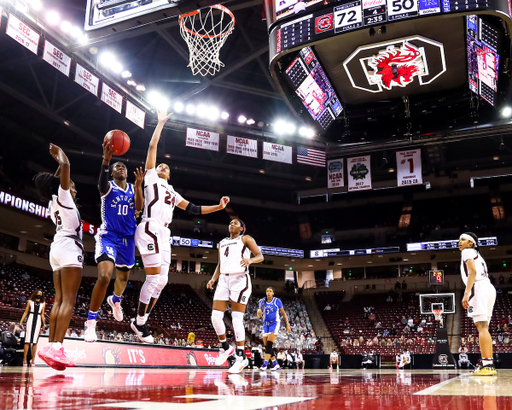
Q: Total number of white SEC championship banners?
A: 5